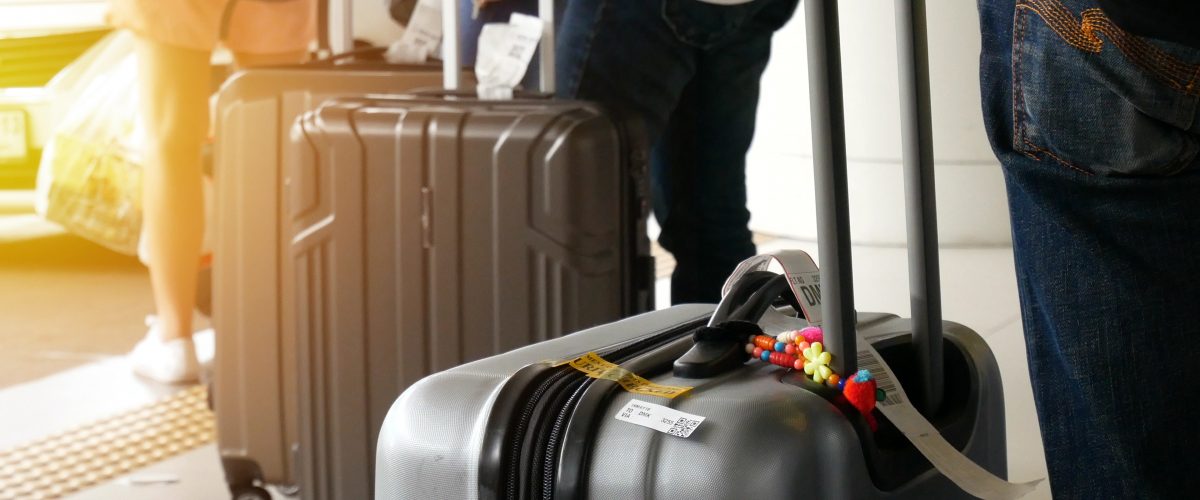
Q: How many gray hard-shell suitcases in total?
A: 3